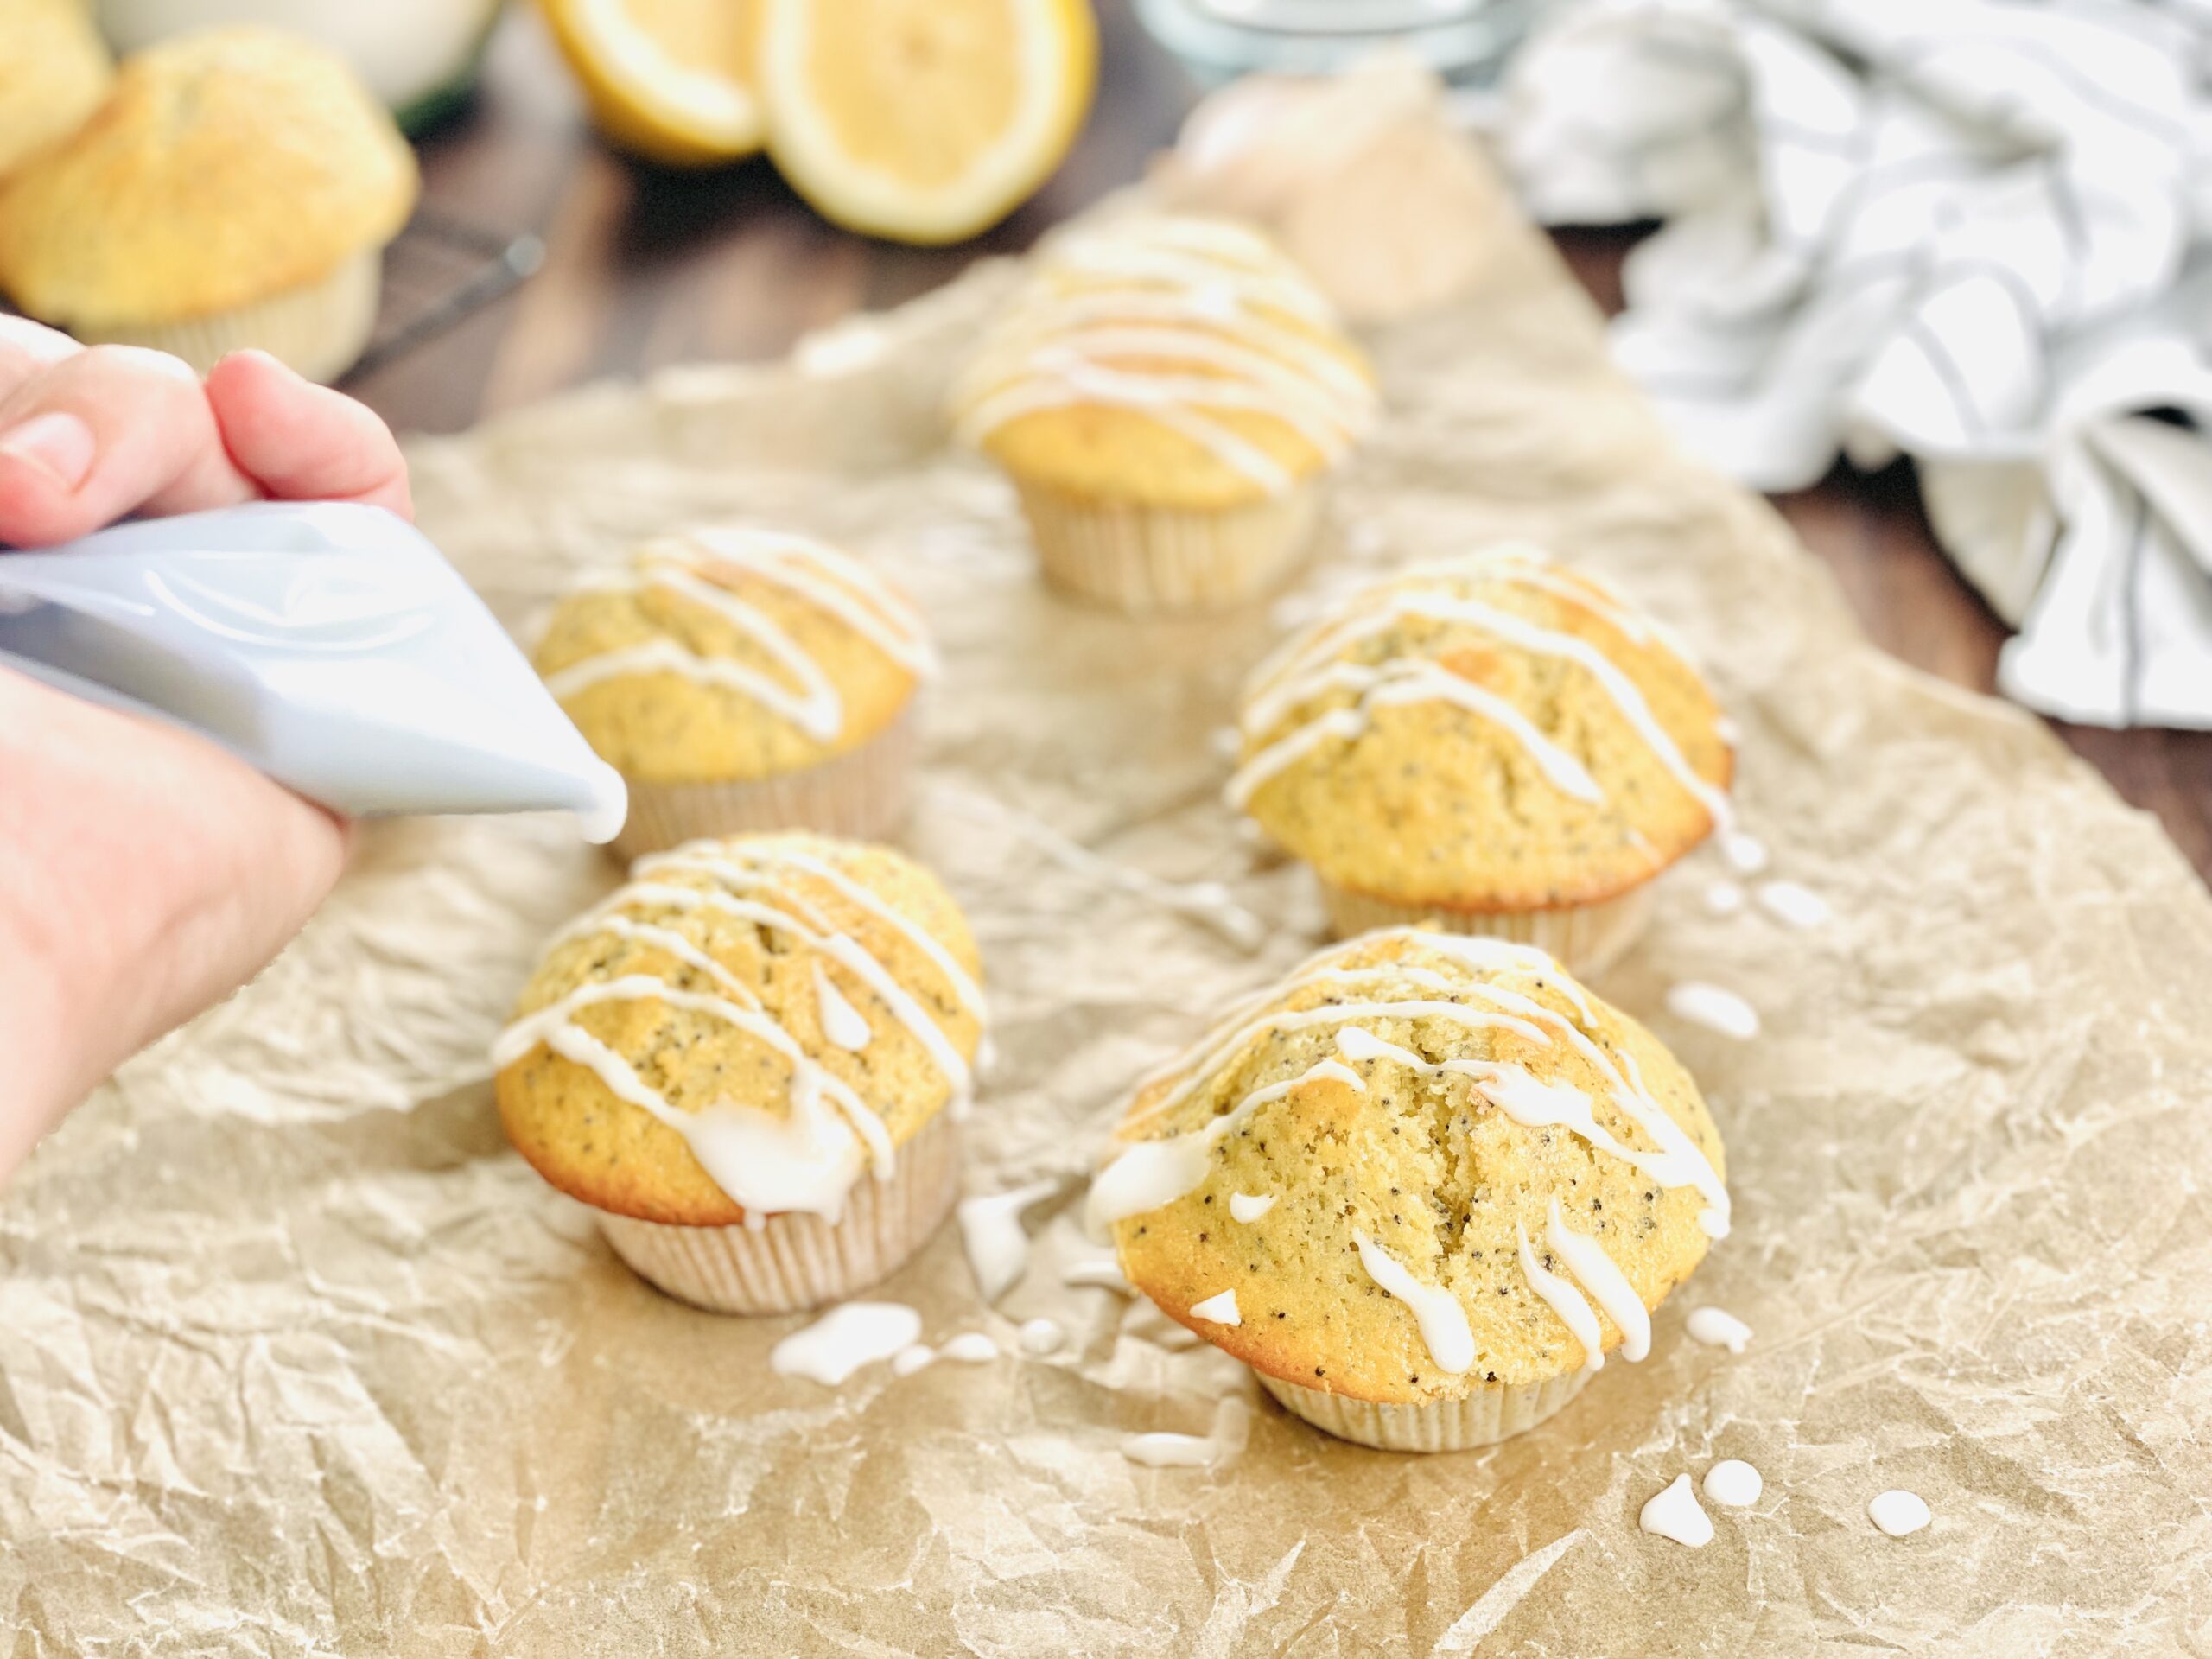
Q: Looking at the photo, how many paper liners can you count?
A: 6